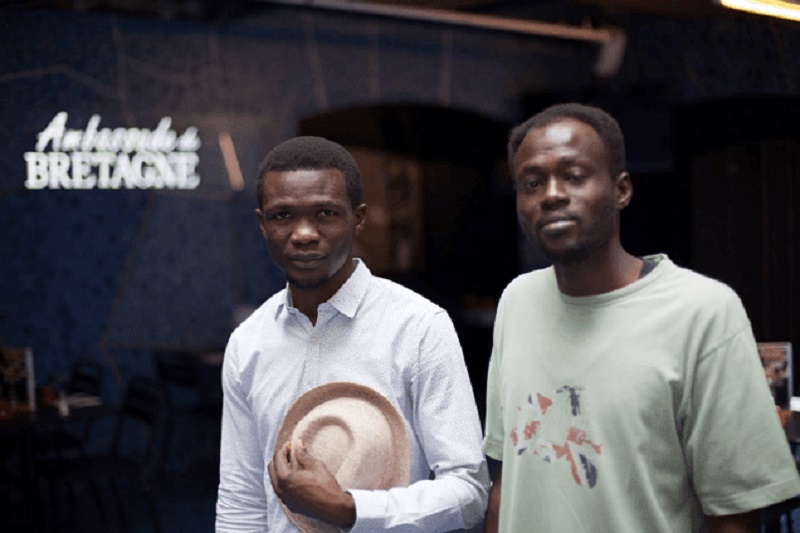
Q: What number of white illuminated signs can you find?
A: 1